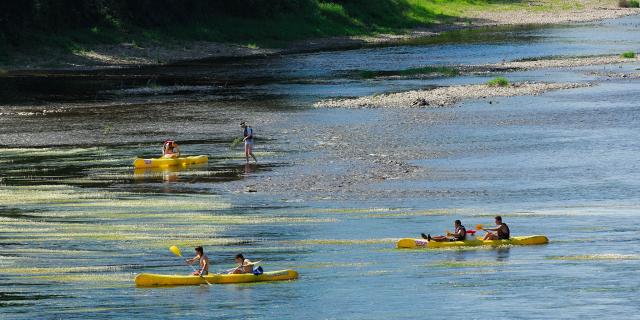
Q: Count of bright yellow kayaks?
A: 3